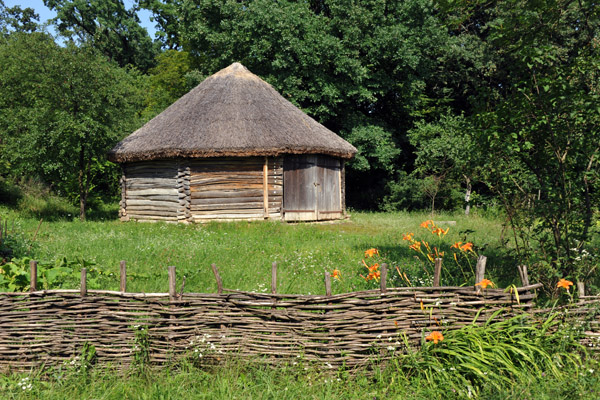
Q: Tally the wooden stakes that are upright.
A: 12